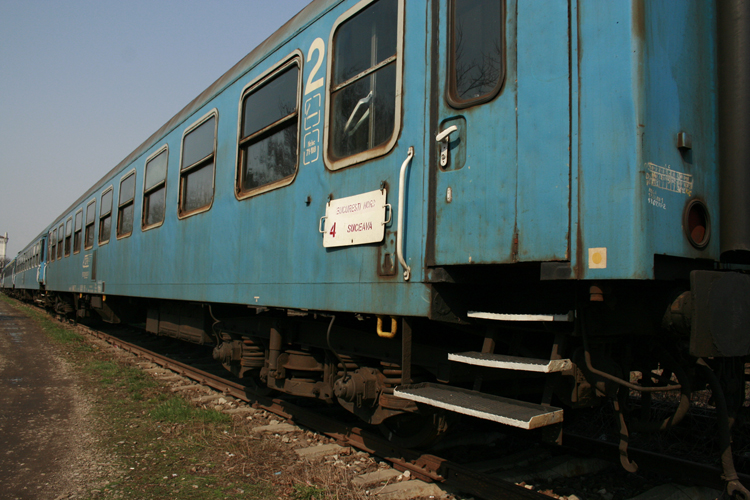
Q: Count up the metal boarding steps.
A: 3